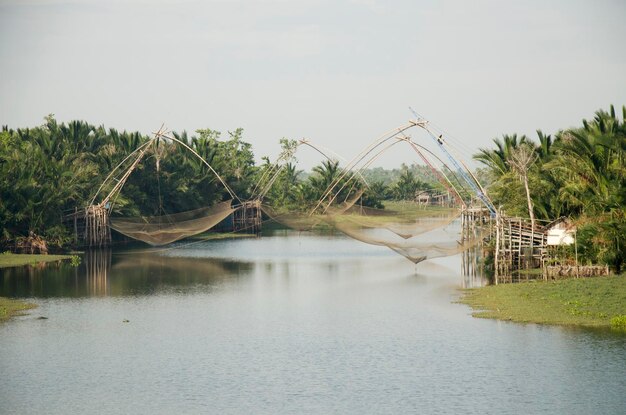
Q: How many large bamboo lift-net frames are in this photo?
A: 4